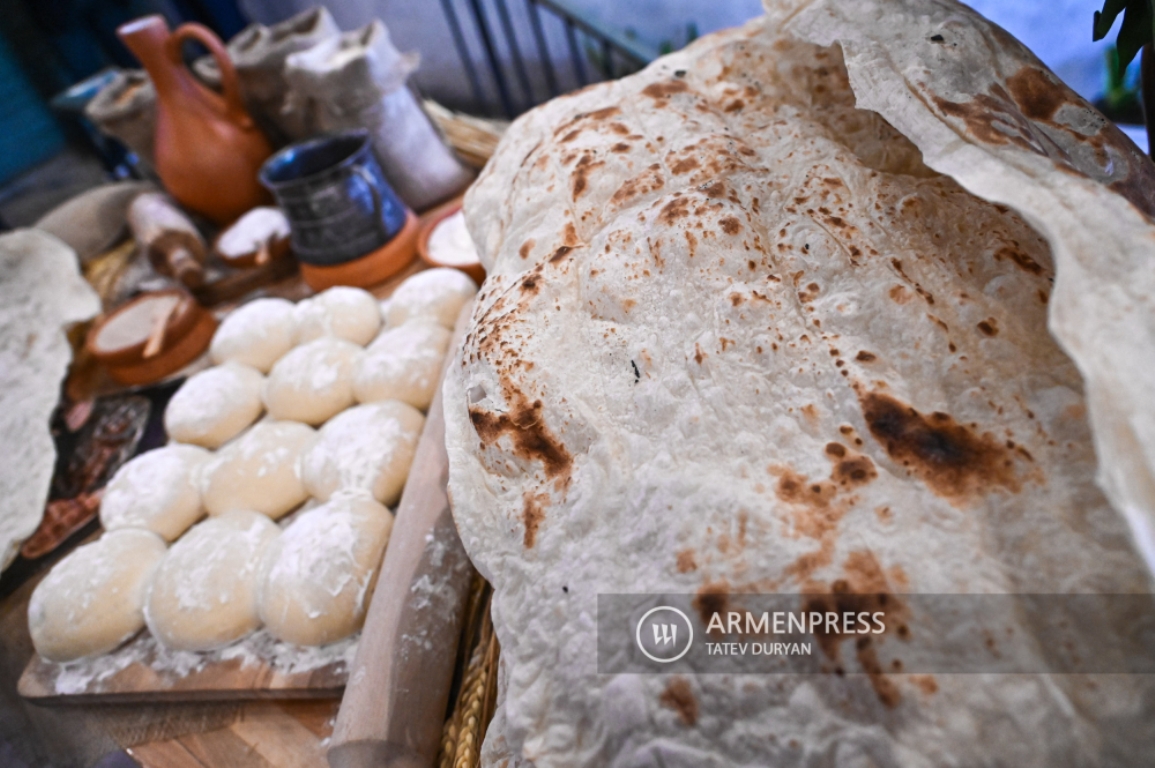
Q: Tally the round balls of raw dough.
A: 12